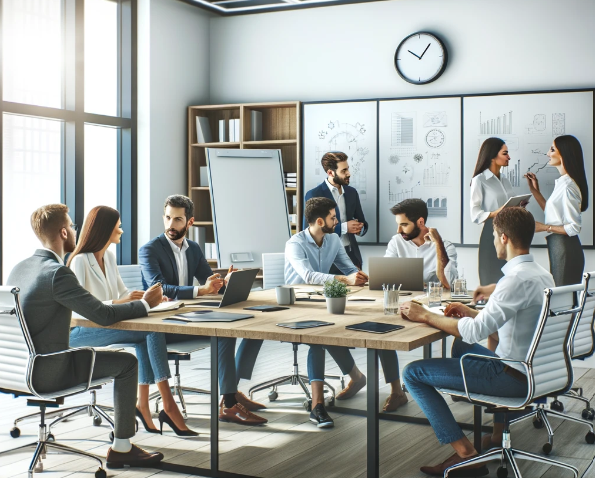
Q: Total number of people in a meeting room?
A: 9